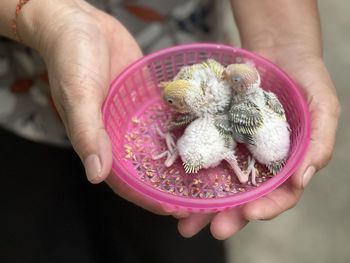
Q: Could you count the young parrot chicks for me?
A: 3